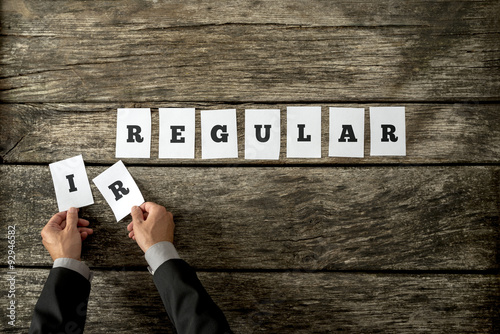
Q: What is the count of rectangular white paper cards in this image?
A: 9